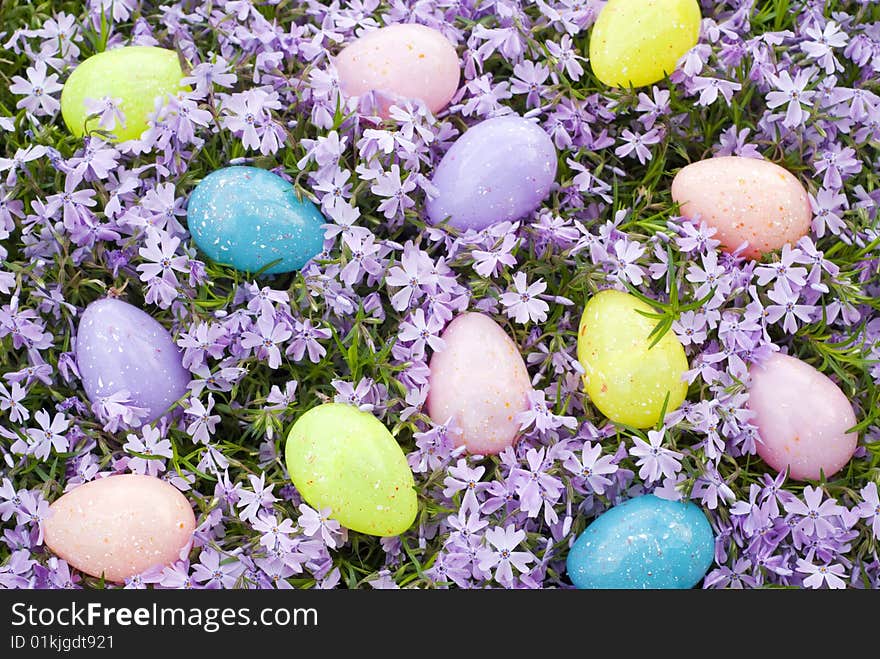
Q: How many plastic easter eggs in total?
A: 13